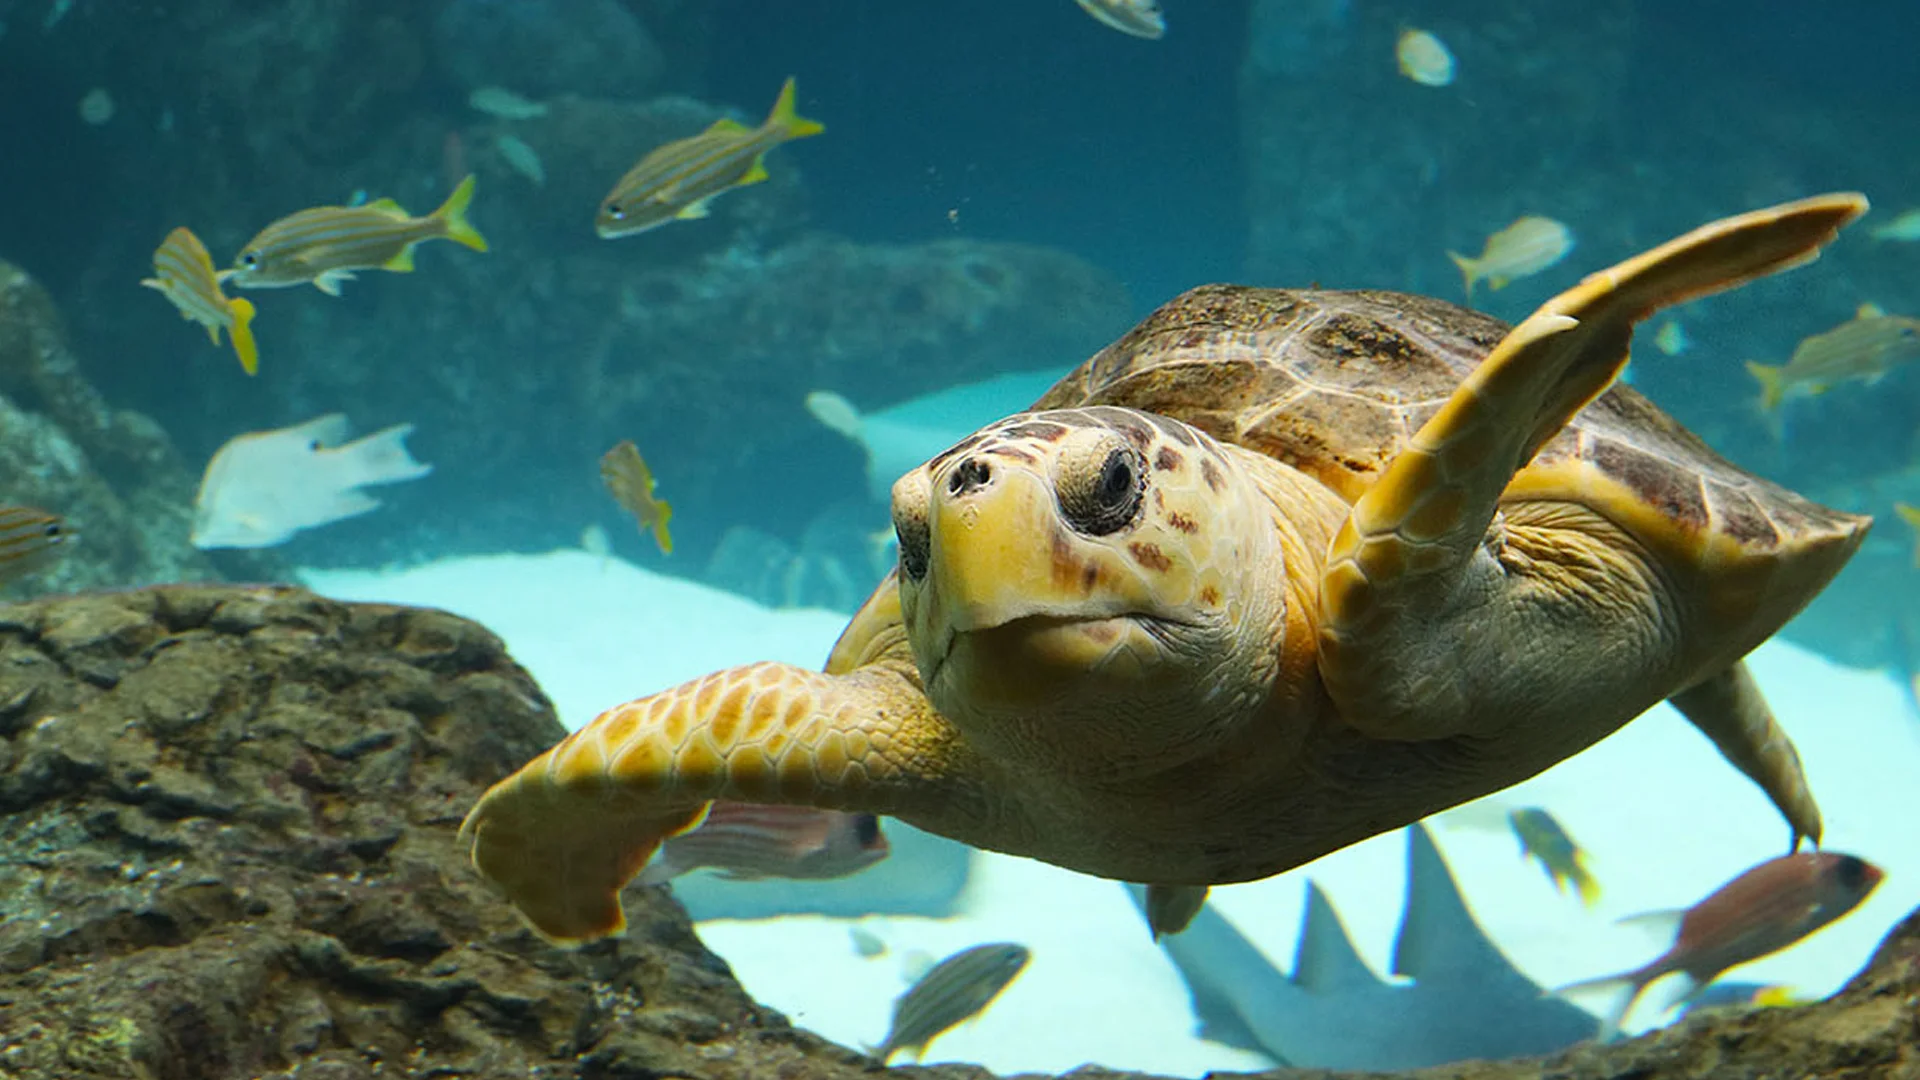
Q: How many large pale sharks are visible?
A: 1